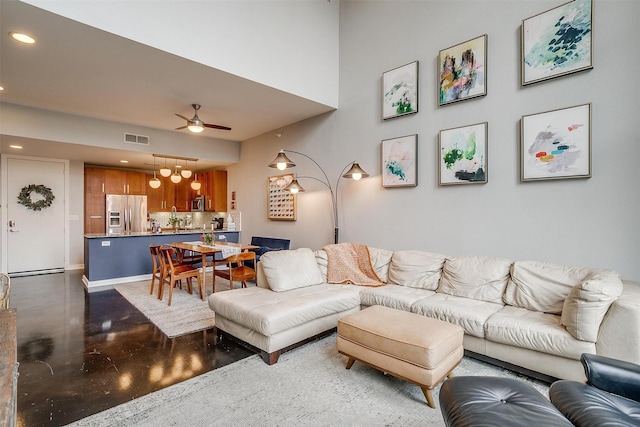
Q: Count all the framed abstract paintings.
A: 6